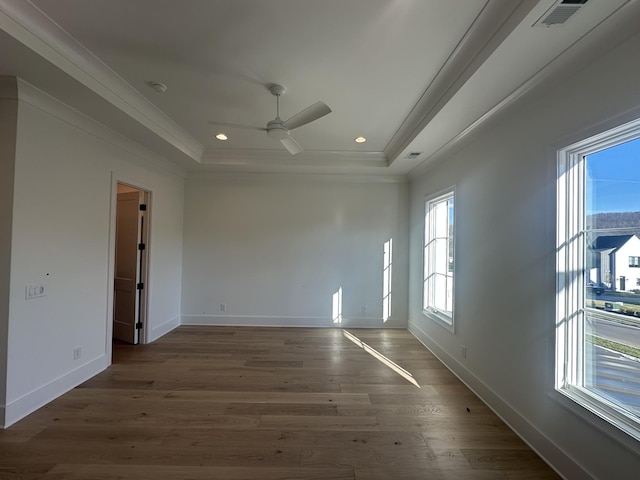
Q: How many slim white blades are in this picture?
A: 3